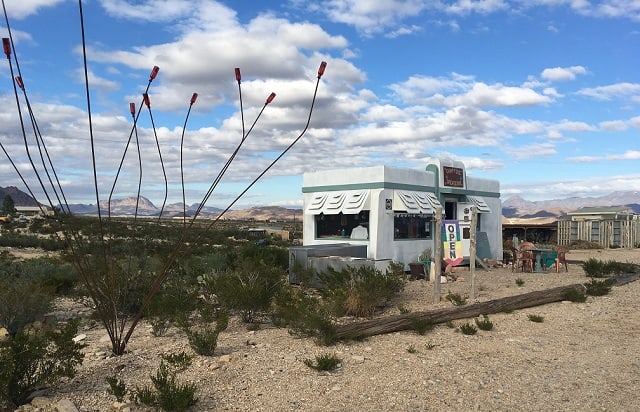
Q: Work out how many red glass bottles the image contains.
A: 9